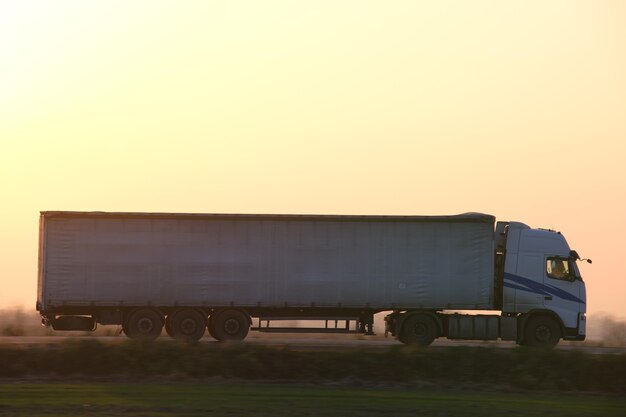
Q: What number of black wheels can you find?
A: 5